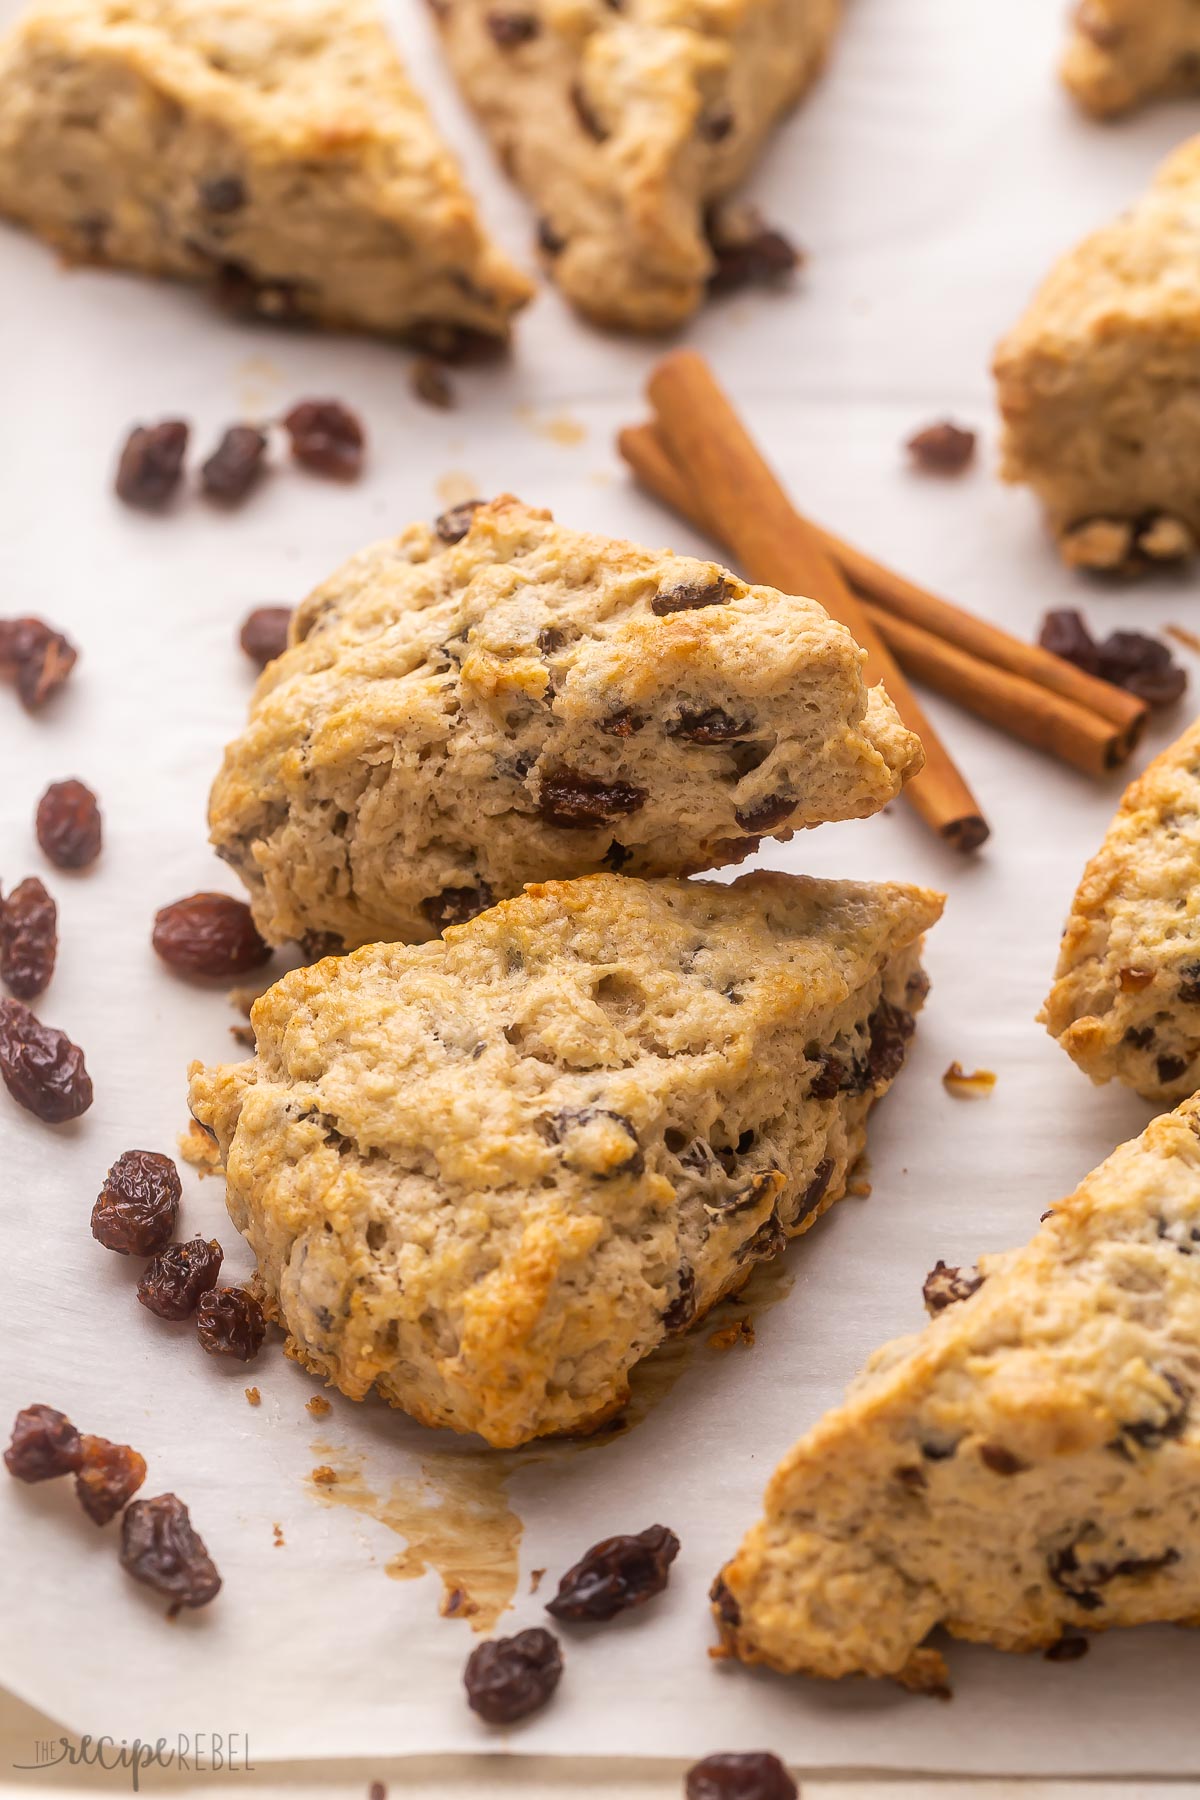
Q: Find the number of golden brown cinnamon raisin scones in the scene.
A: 8